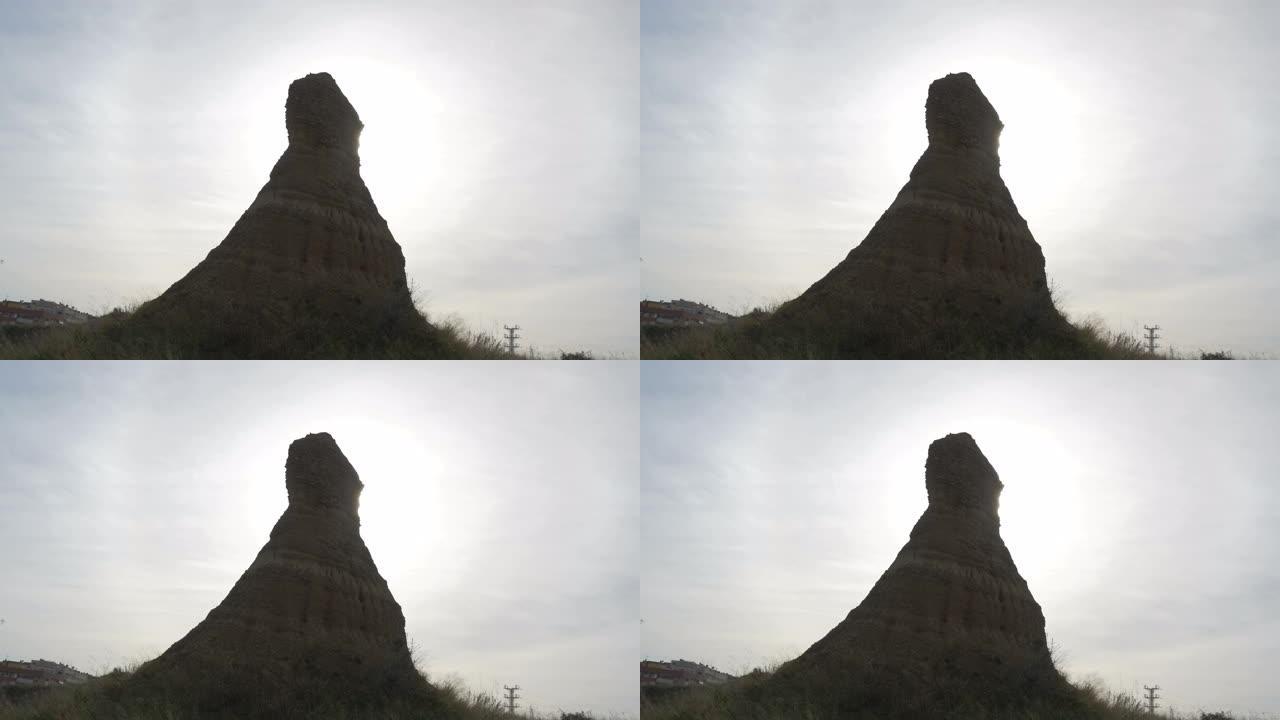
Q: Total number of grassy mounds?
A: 4